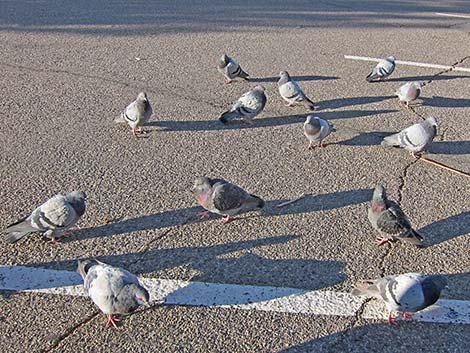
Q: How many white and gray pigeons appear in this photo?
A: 13